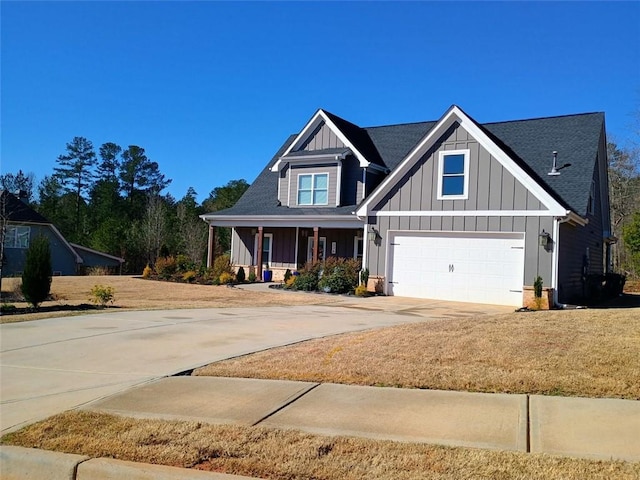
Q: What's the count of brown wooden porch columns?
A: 3